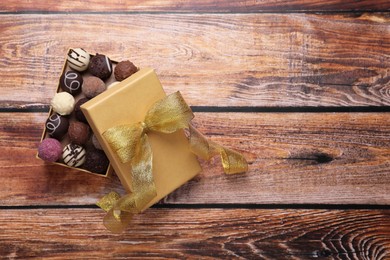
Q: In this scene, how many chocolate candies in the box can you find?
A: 14